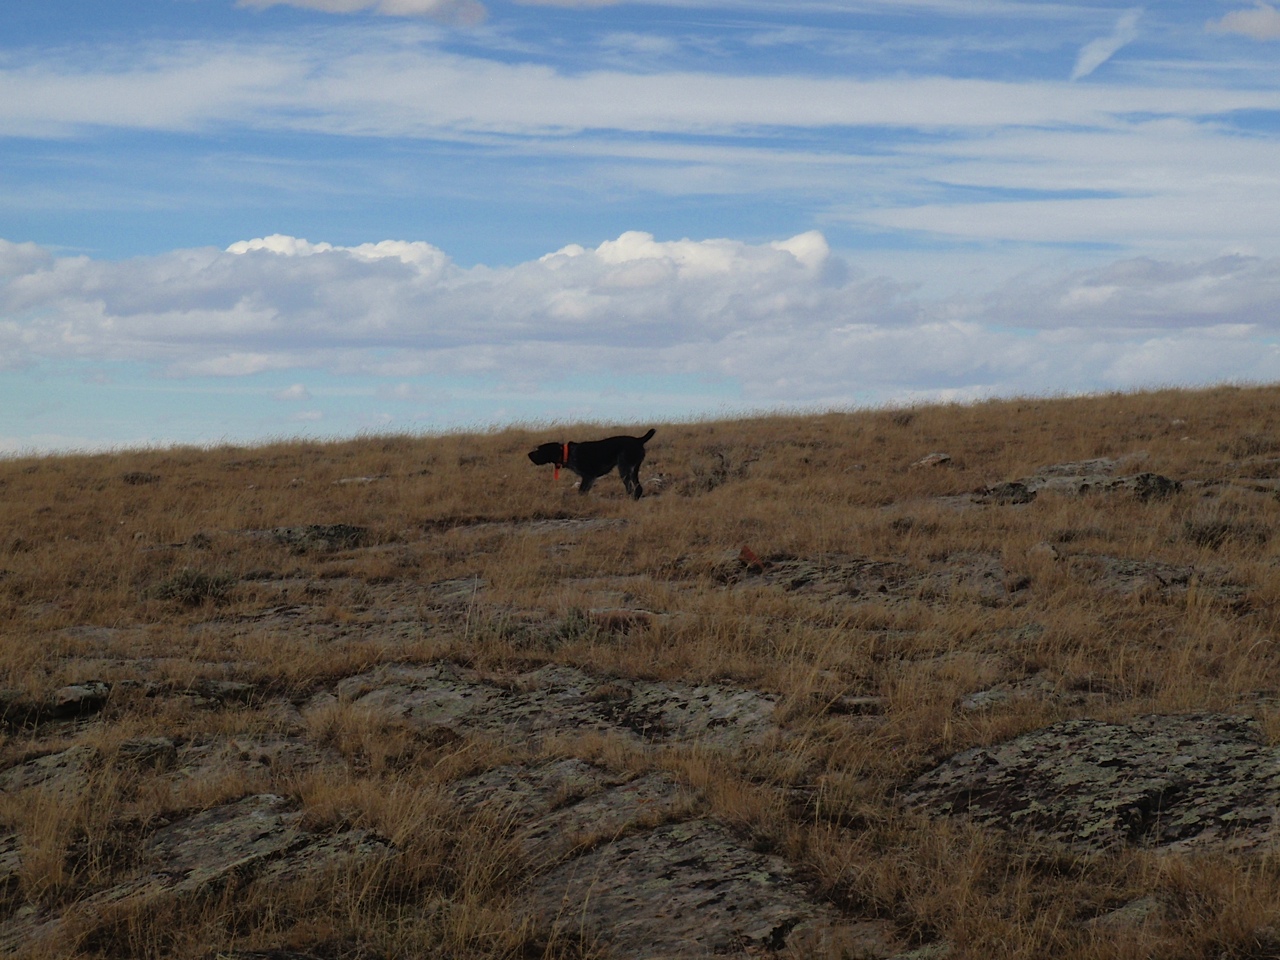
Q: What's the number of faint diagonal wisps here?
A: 1